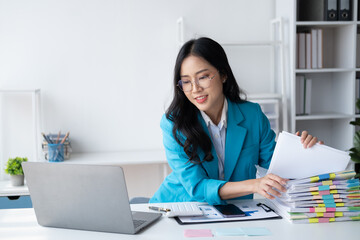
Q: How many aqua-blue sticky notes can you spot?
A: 2